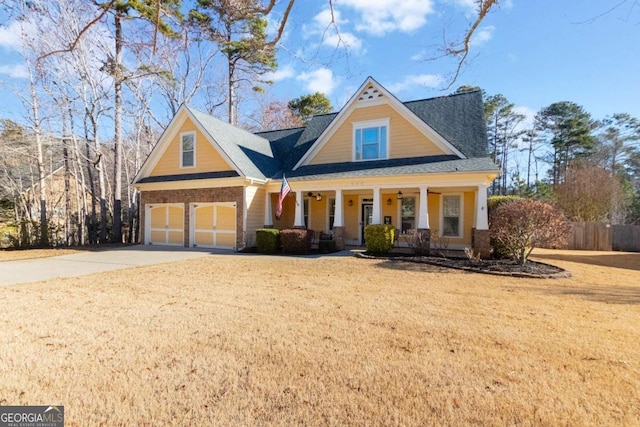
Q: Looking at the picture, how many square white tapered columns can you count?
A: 6